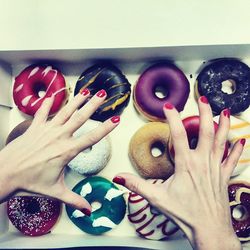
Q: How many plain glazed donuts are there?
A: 1